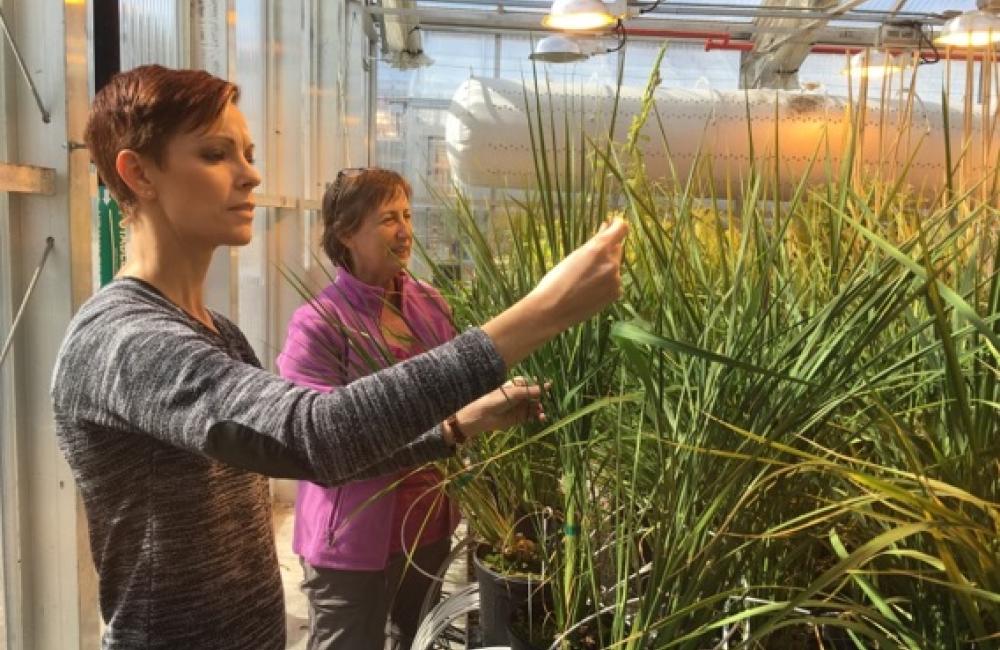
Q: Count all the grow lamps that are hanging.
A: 4